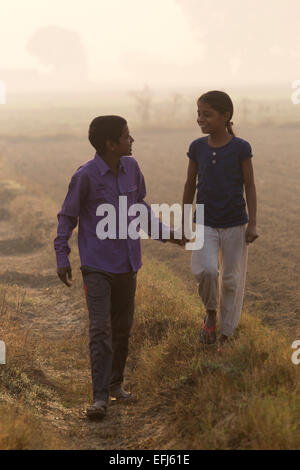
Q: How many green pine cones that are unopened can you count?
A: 0